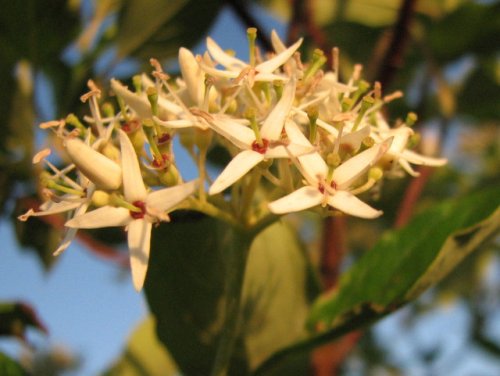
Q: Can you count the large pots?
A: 0